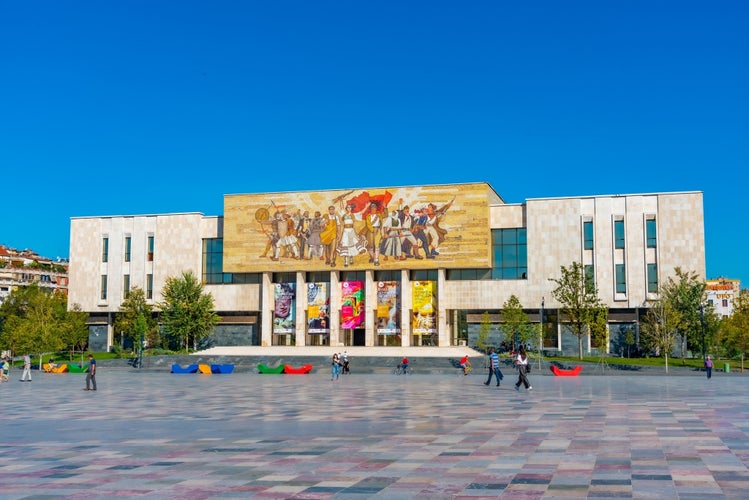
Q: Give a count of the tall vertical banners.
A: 5